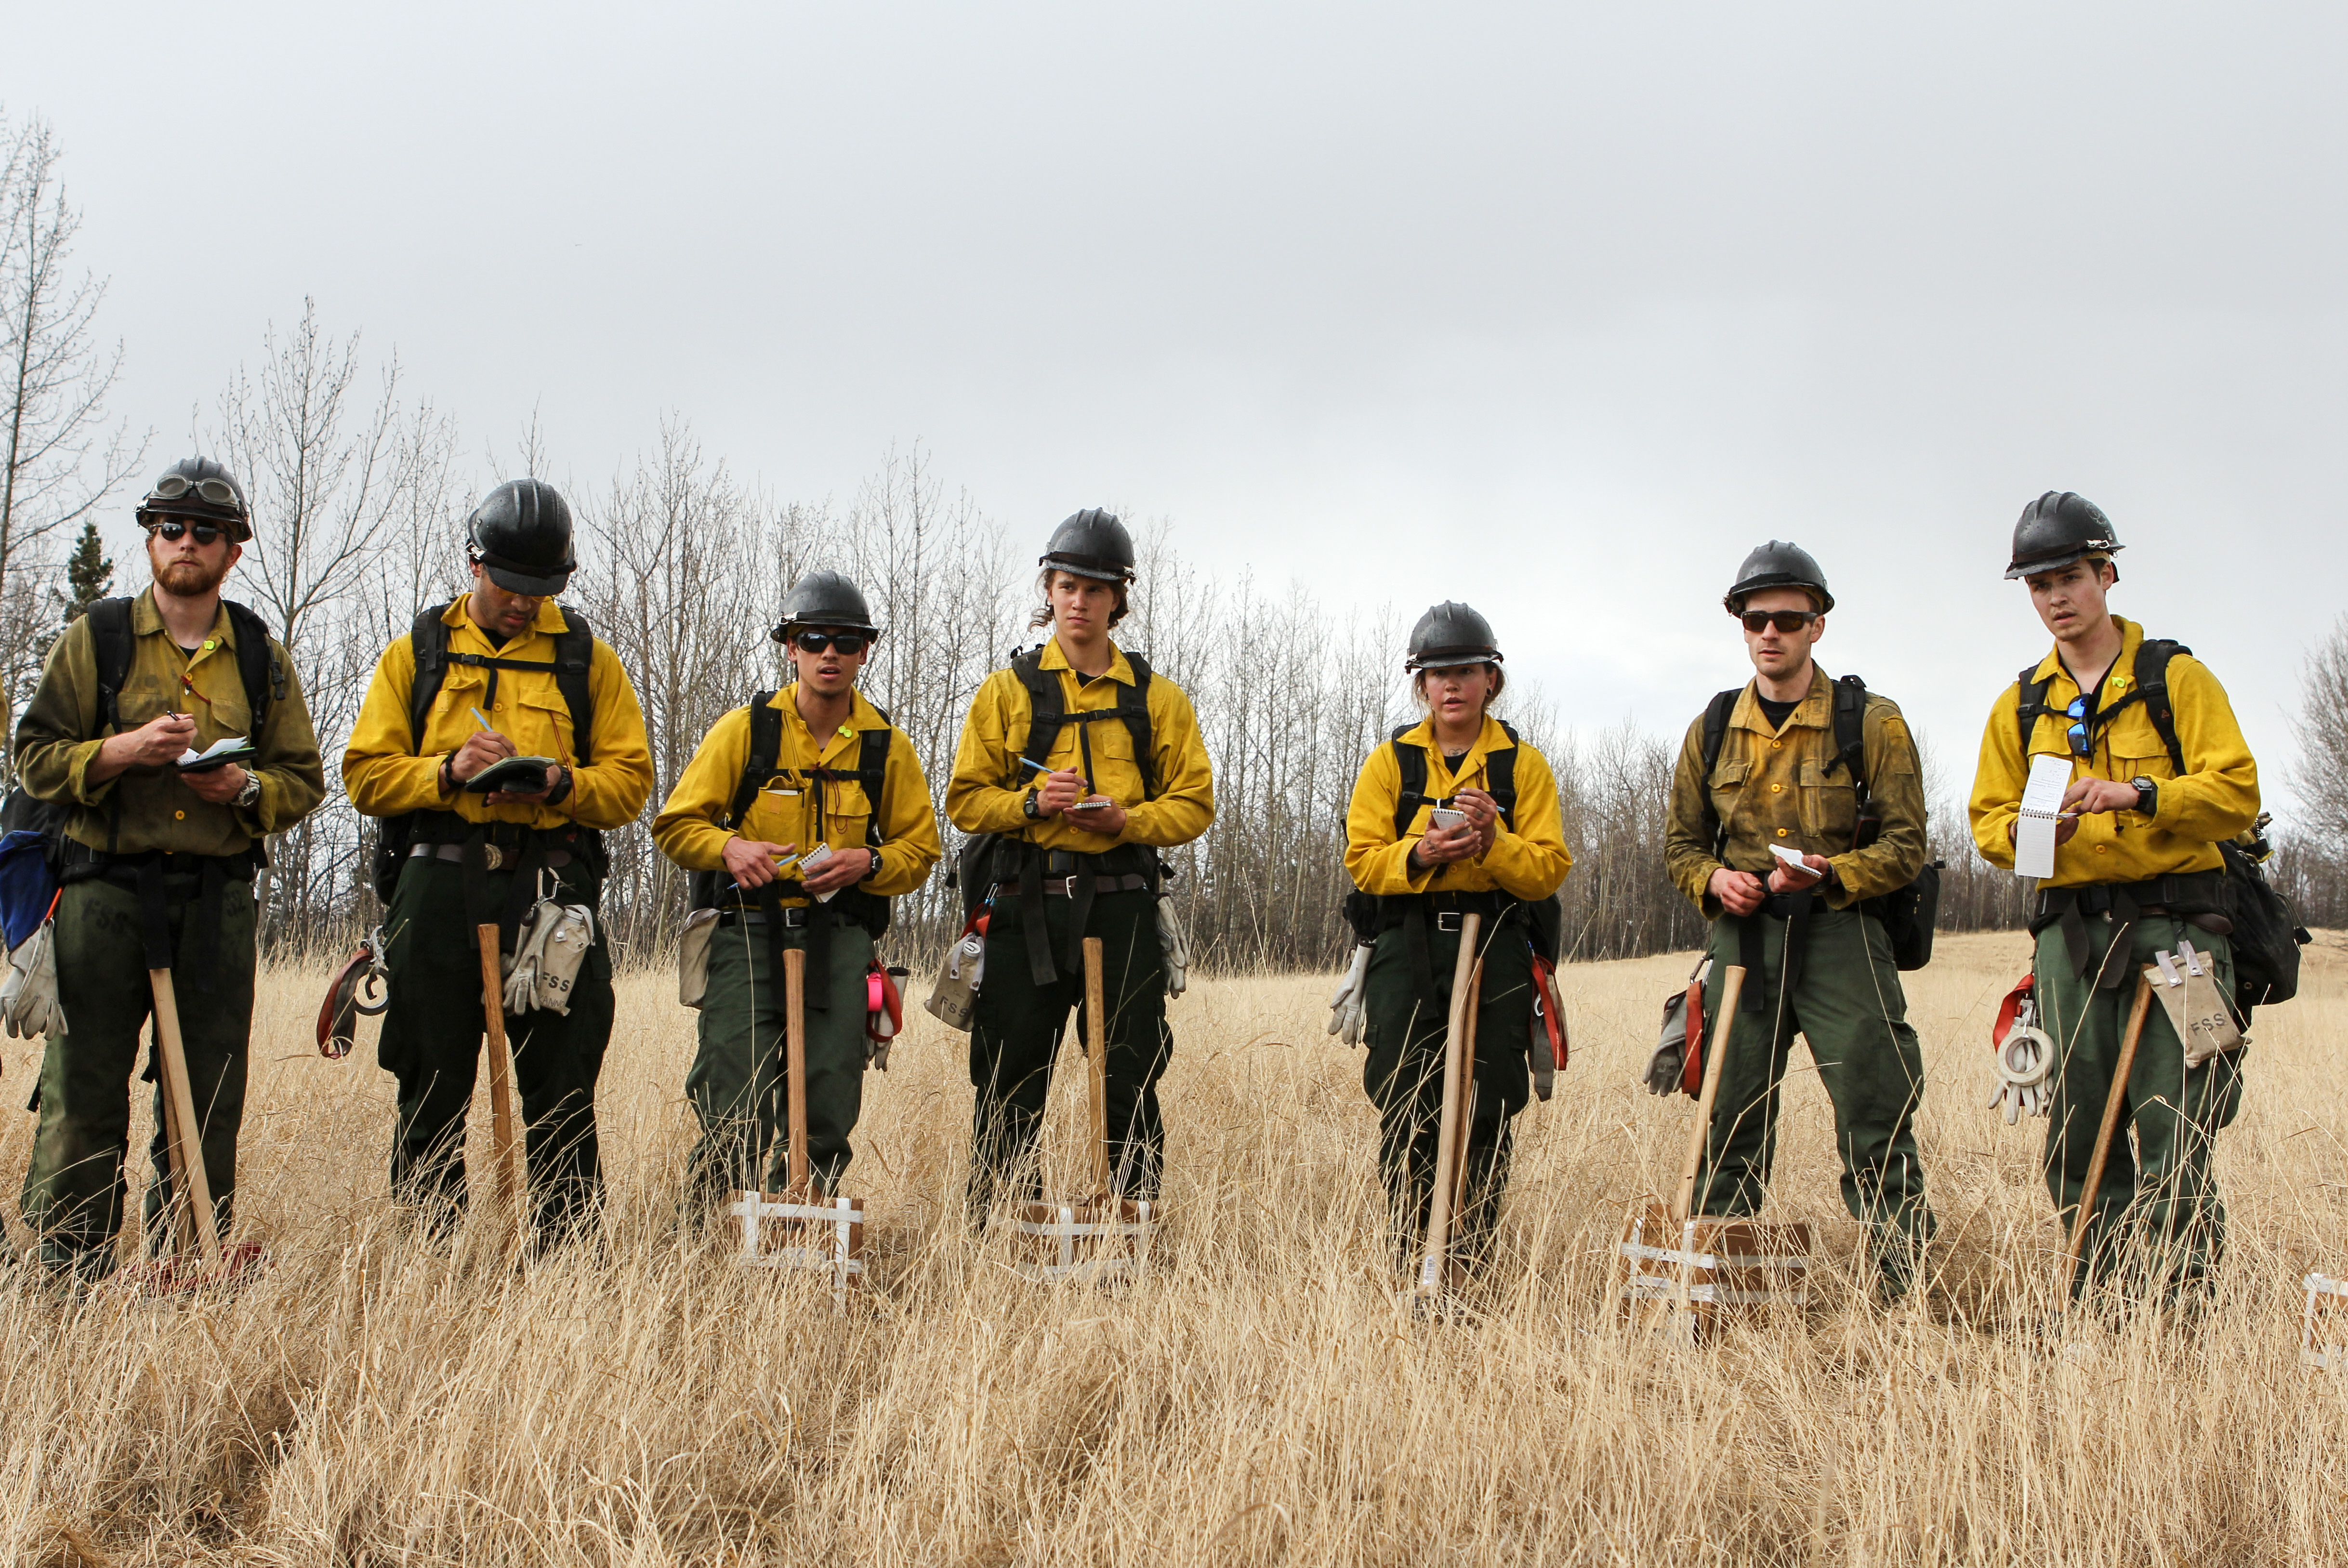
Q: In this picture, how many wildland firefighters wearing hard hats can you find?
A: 7